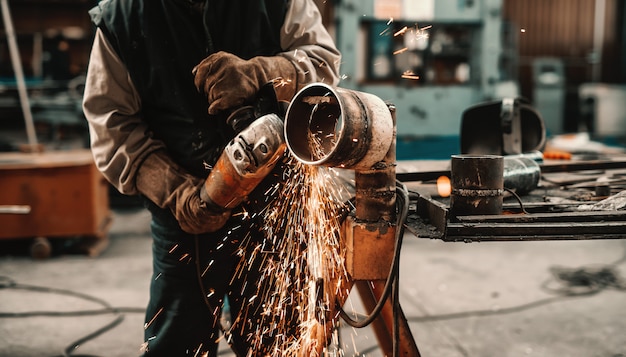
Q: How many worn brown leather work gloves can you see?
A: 2